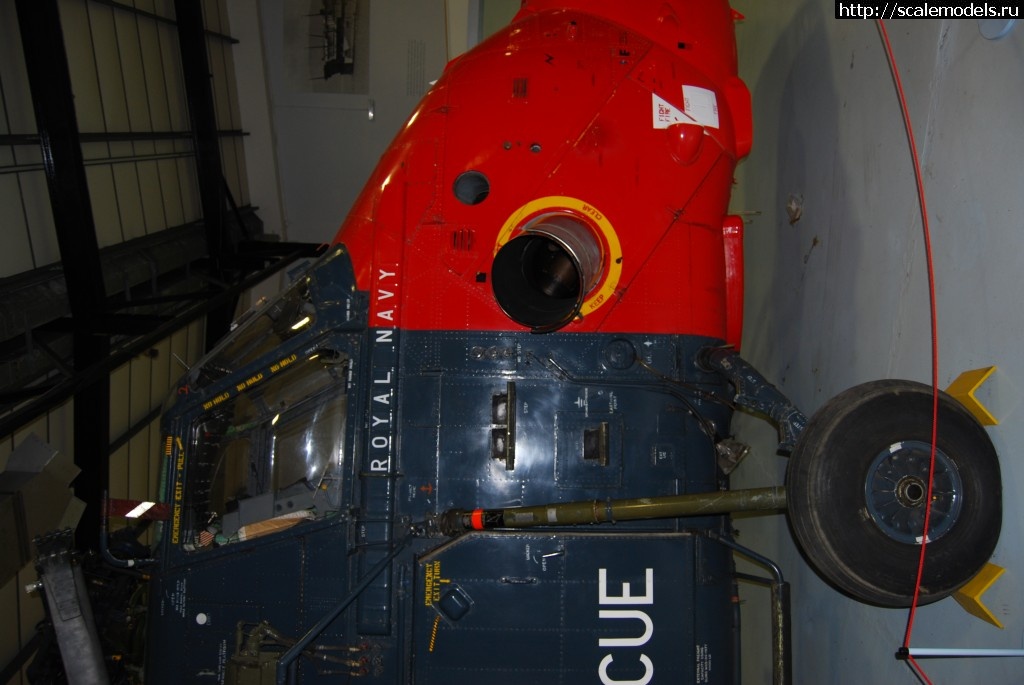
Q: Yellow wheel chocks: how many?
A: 2